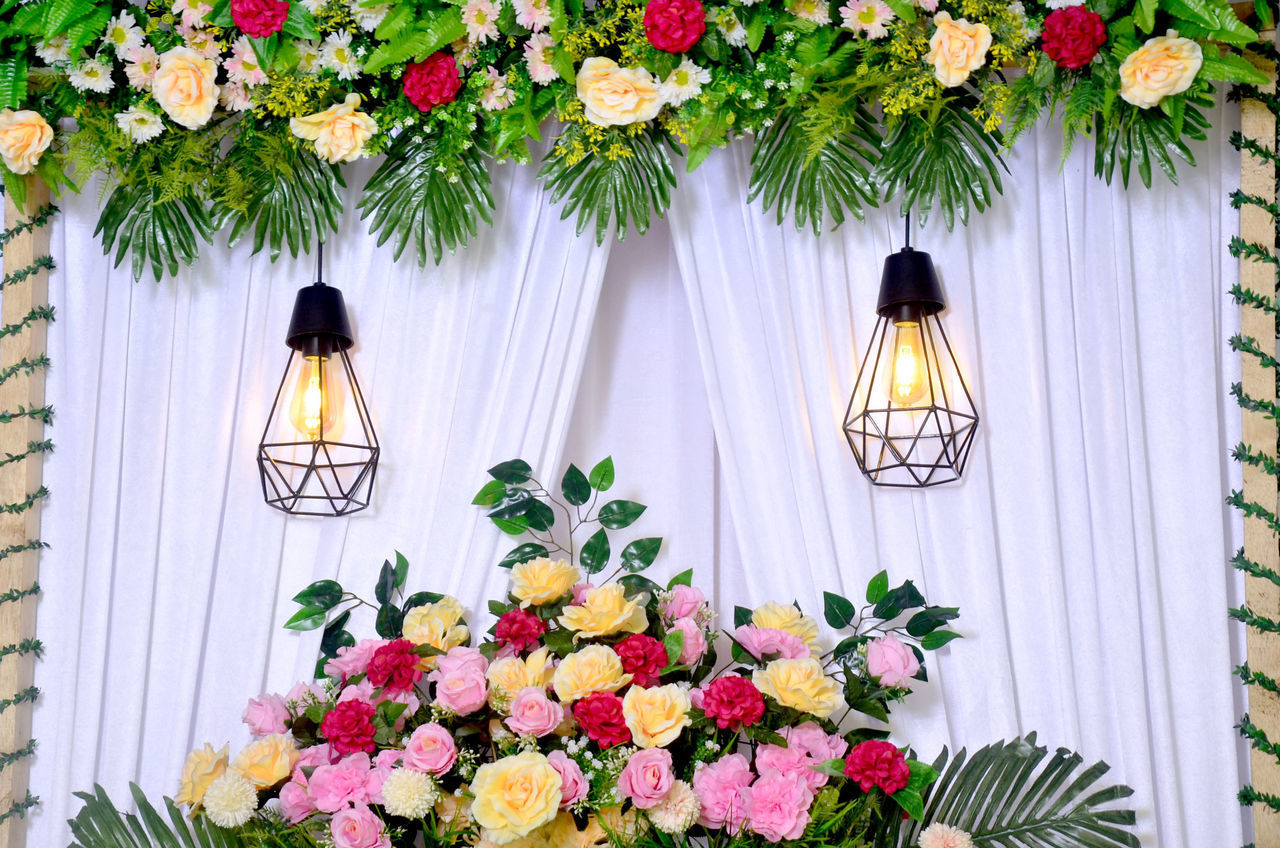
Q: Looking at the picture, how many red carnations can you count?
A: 11